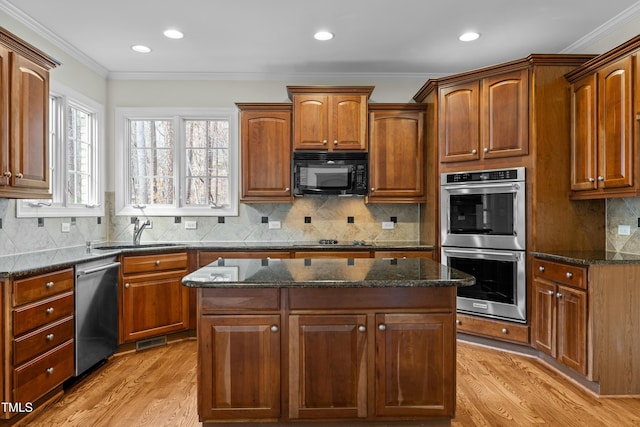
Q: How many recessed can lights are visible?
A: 4